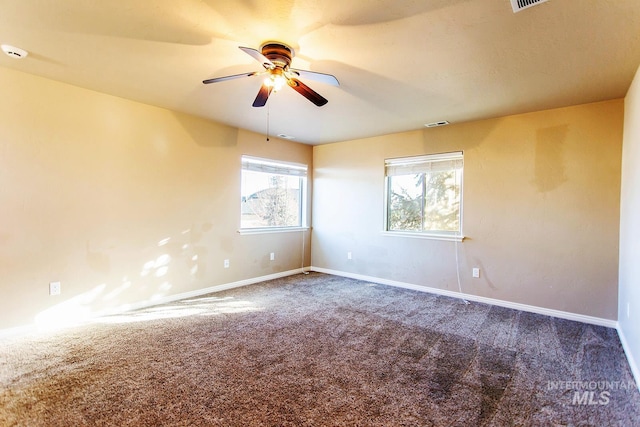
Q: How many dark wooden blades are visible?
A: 2